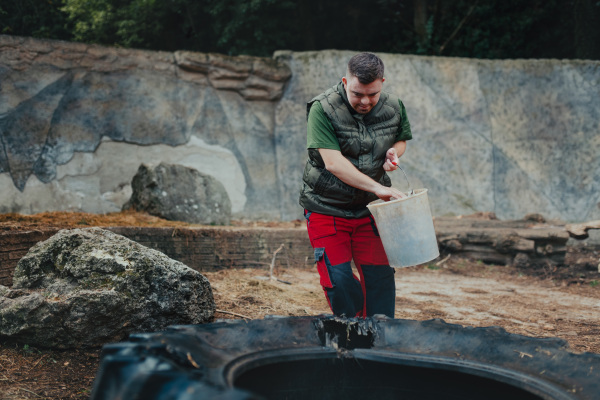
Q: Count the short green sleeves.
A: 2